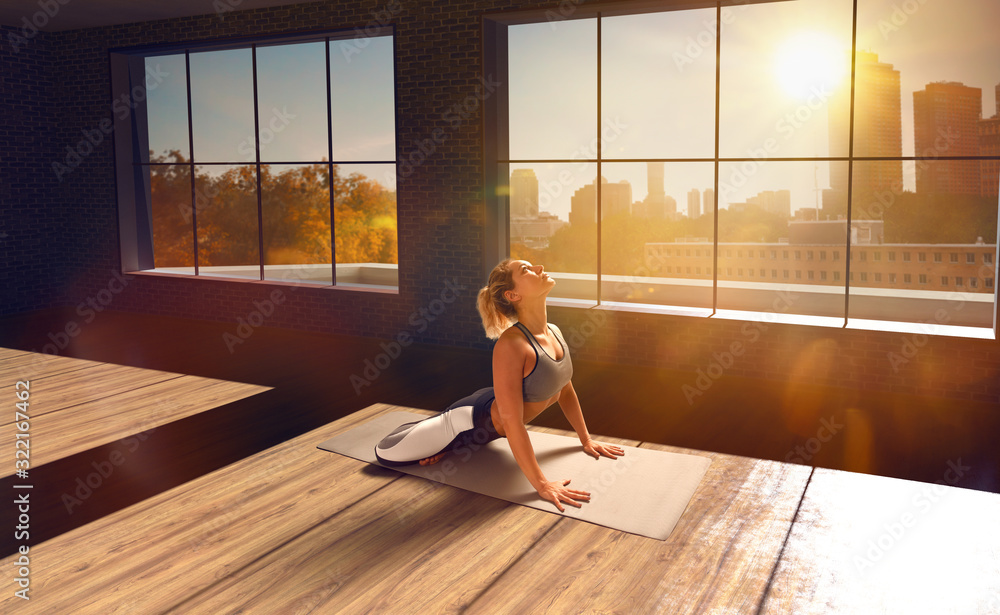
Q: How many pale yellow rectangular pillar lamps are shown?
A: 0